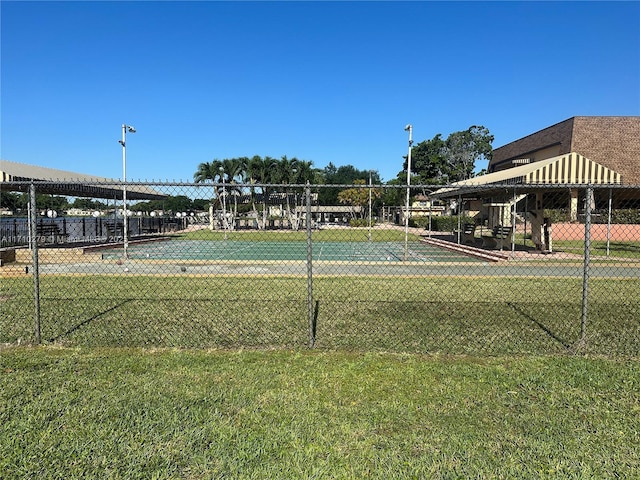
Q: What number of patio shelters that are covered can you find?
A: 2